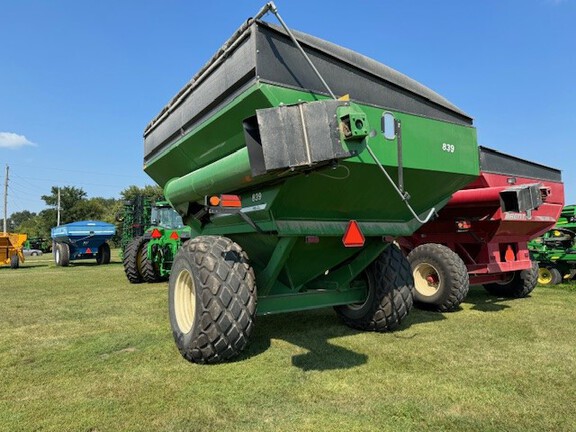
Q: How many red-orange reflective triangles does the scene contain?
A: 5